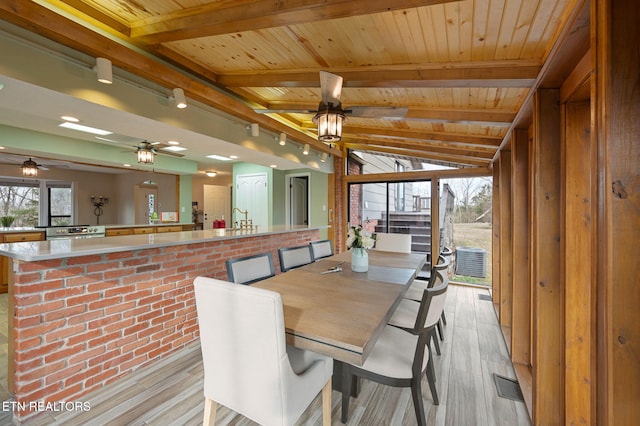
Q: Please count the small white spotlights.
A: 6